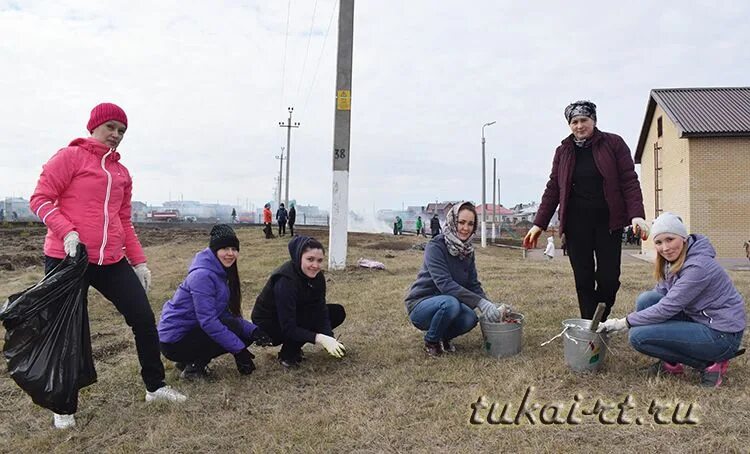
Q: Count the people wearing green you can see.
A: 2